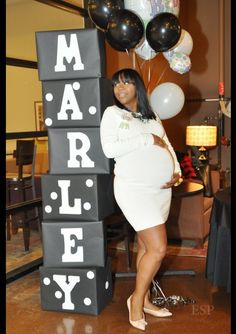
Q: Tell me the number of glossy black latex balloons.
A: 3